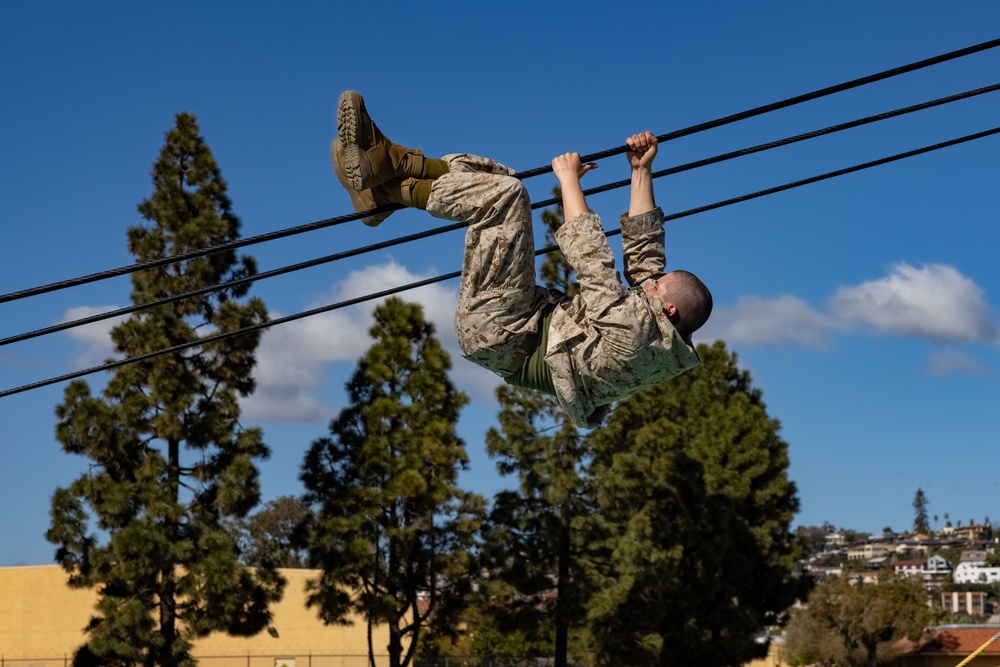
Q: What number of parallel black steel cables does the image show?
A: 3